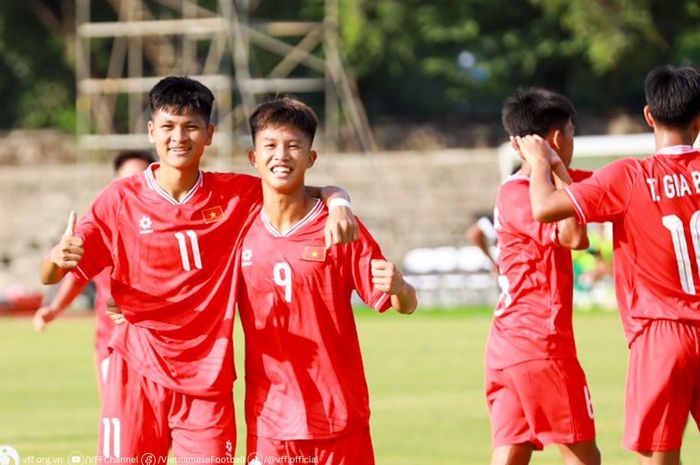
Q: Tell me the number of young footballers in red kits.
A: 5